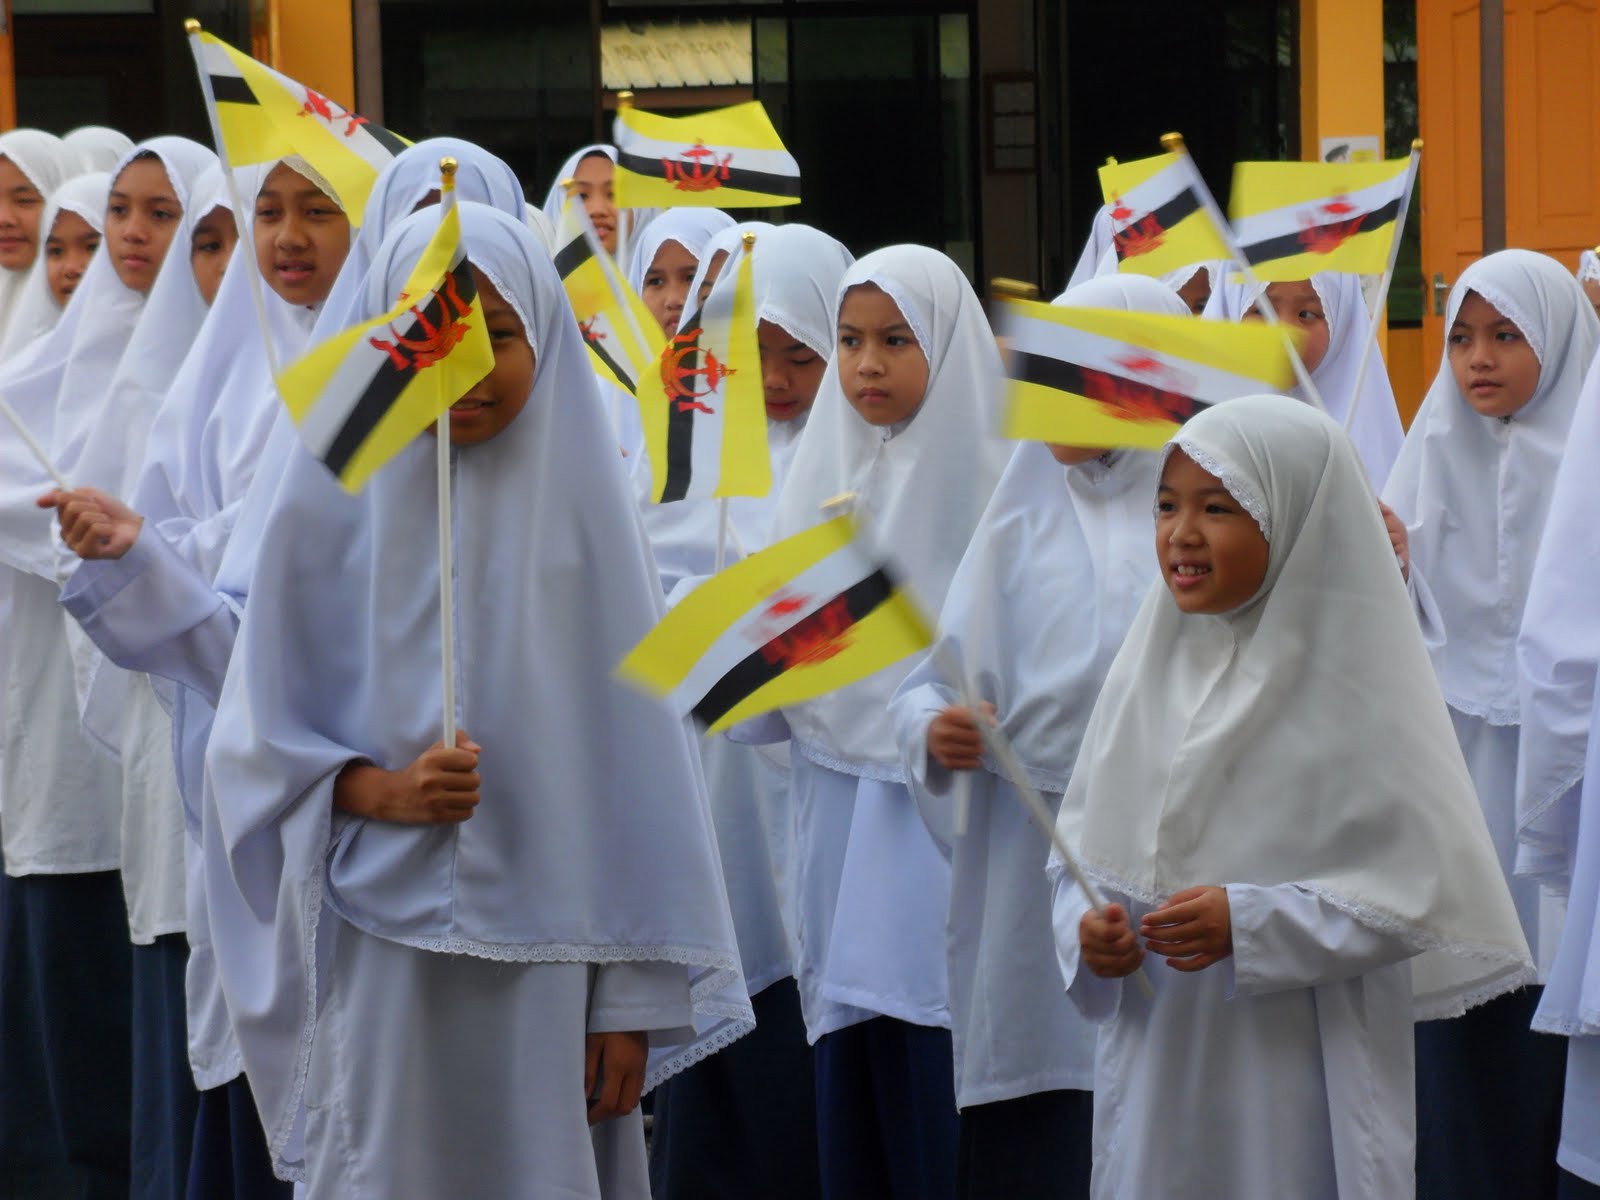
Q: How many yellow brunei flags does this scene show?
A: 9